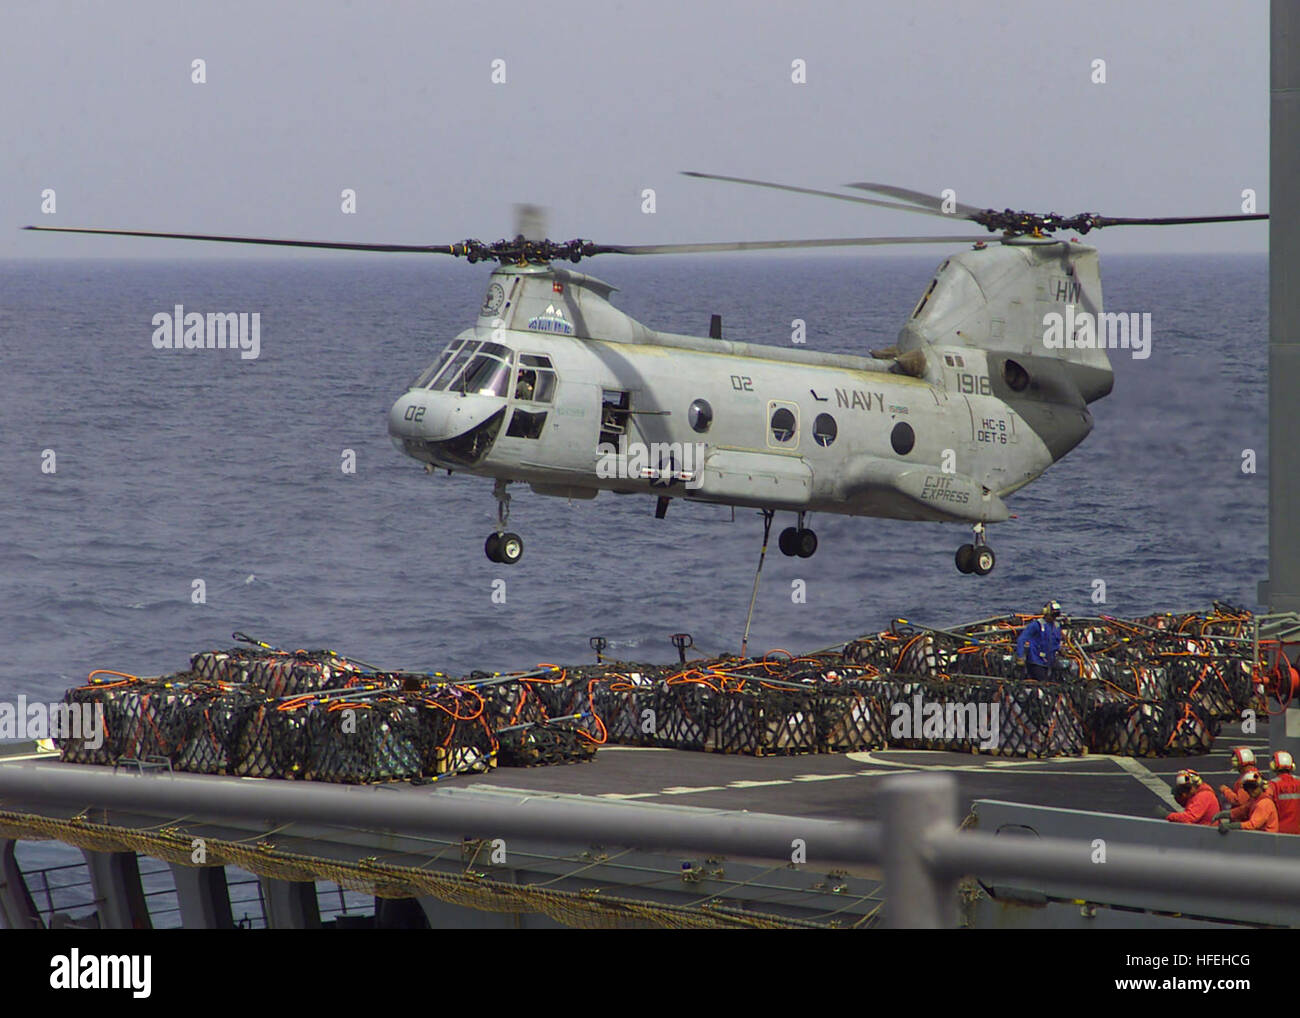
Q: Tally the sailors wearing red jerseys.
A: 4